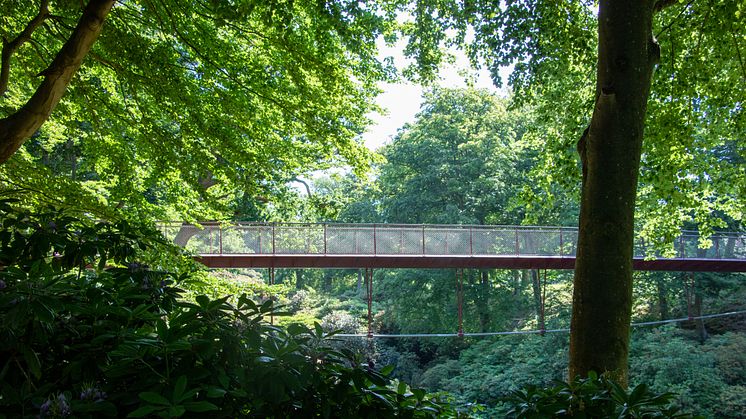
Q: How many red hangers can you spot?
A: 5